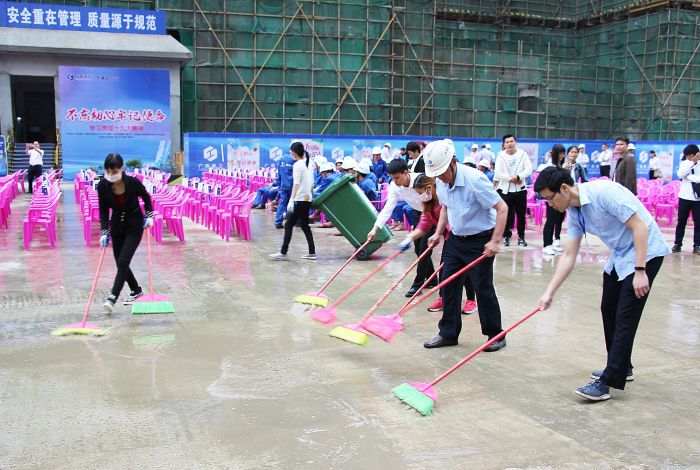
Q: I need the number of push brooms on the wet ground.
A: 8